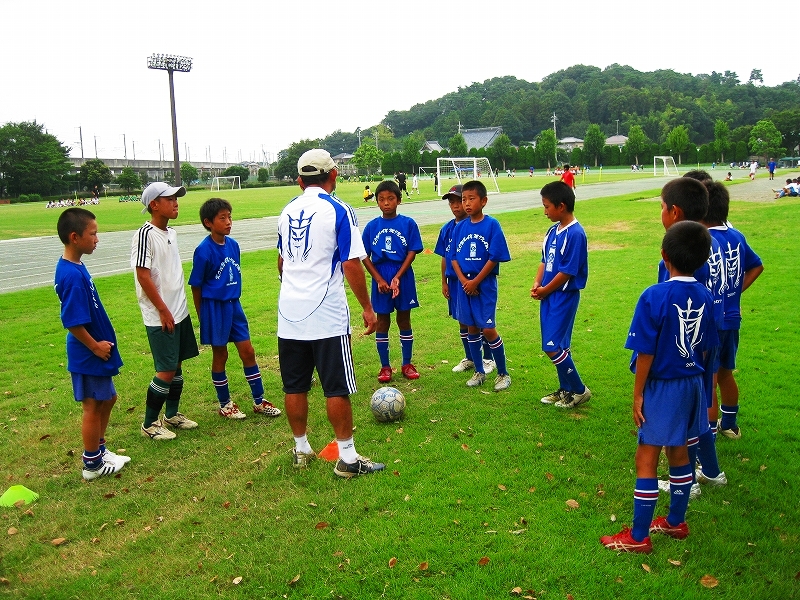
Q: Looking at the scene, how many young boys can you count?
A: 11